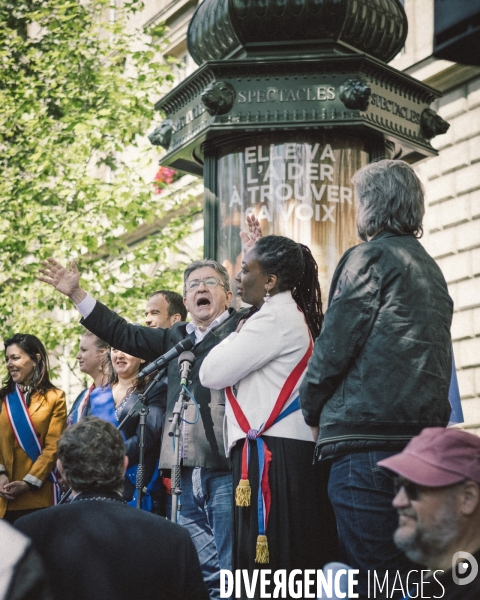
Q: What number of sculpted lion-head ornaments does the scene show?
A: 4